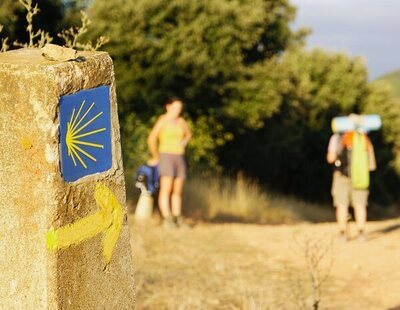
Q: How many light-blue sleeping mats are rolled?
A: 1